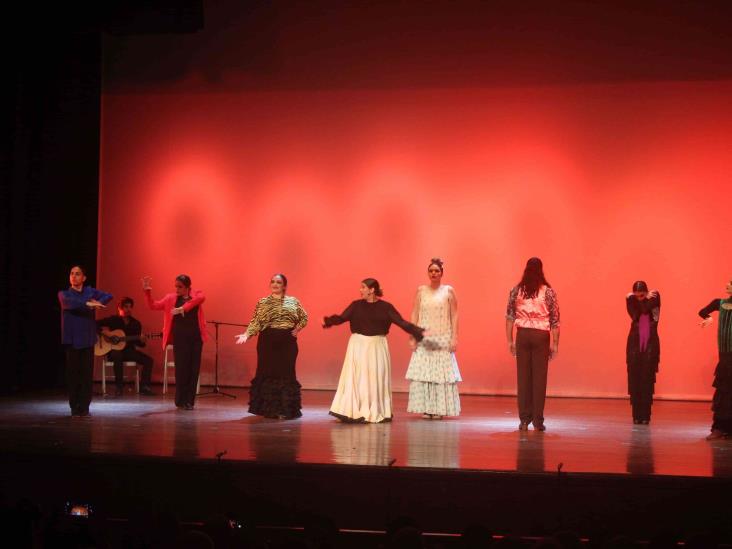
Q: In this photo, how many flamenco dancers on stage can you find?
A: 8